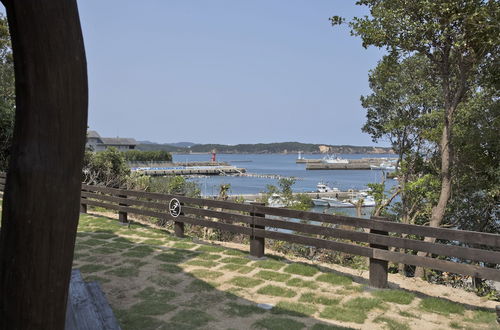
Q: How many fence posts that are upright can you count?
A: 5